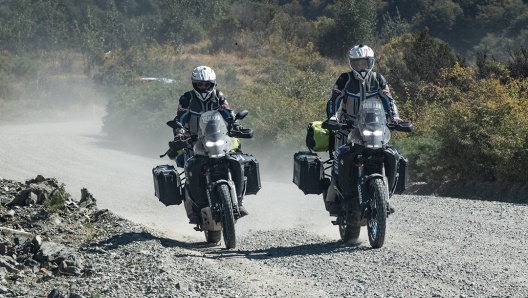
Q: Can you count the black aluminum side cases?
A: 4